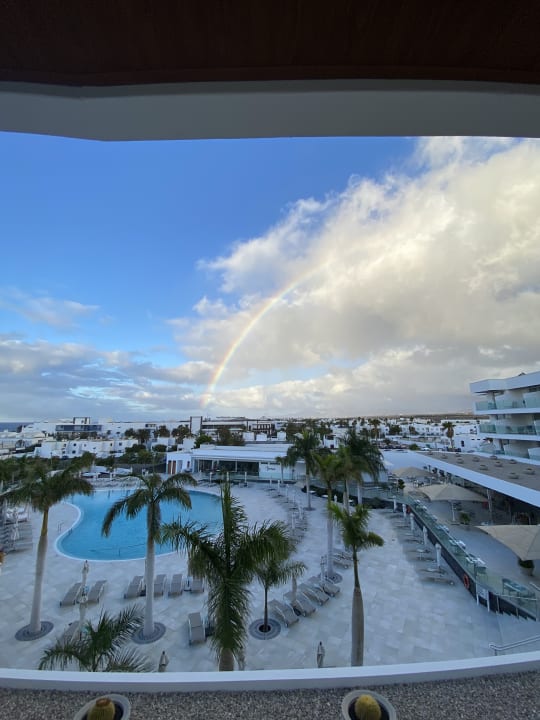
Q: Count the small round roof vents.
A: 11